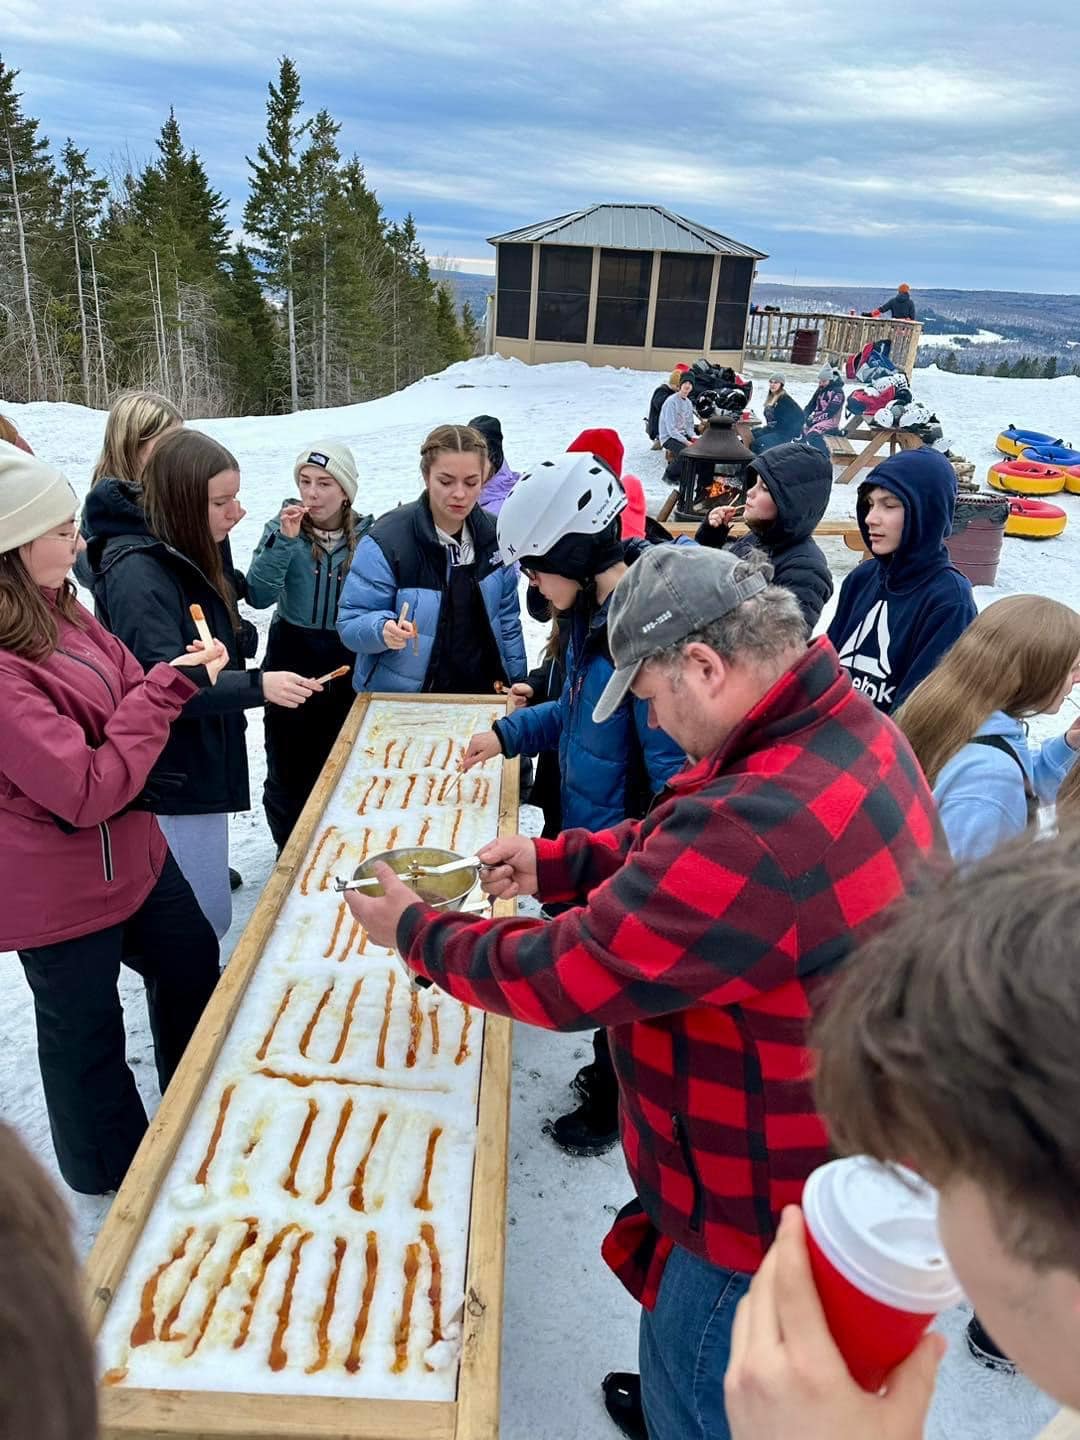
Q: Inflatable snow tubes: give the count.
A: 5